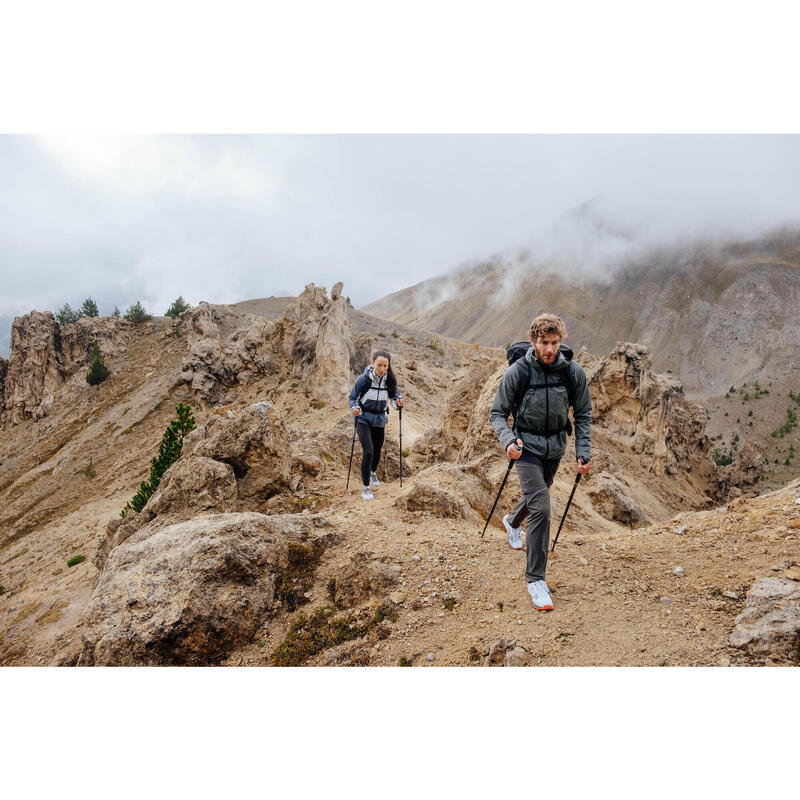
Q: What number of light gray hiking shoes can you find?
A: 4